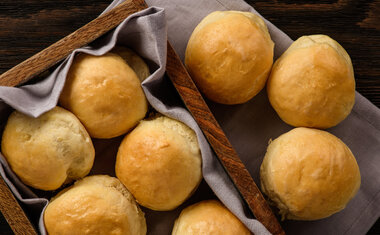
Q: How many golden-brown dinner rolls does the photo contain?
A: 9